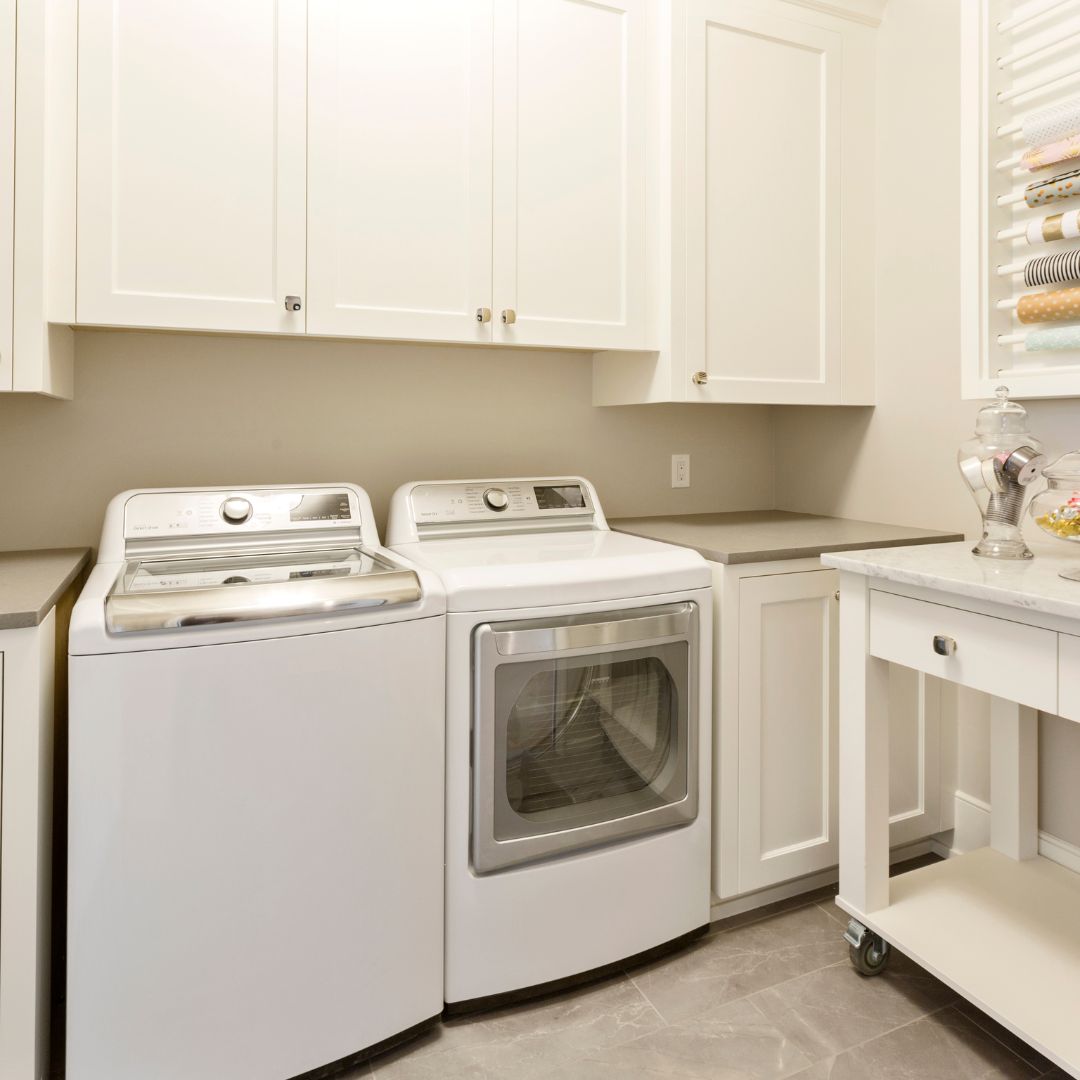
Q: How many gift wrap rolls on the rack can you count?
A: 7